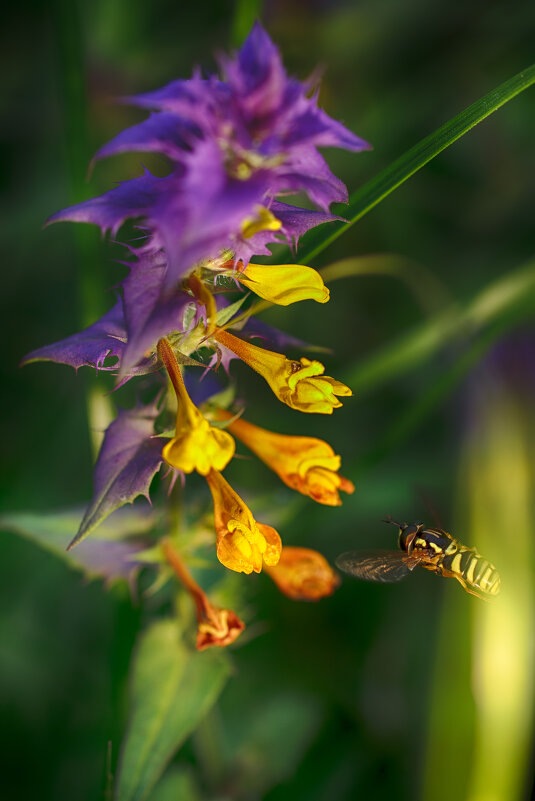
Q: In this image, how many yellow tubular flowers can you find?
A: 7